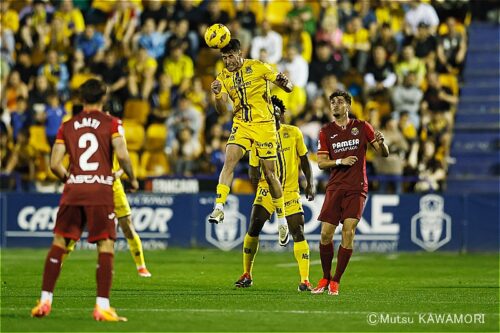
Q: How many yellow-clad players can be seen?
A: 3